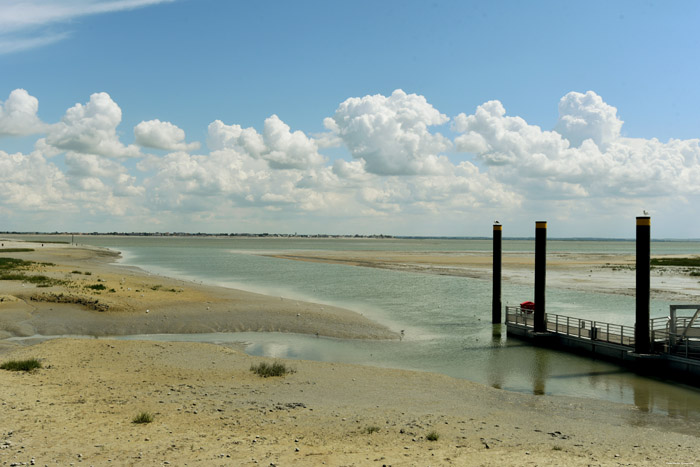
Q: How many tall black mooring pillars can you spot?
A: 3